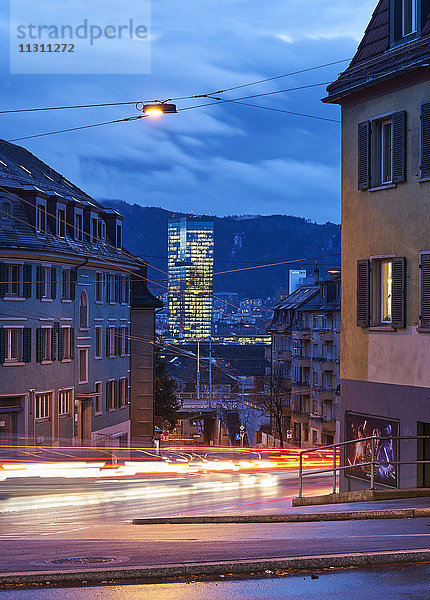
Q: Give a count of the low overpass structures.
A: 1